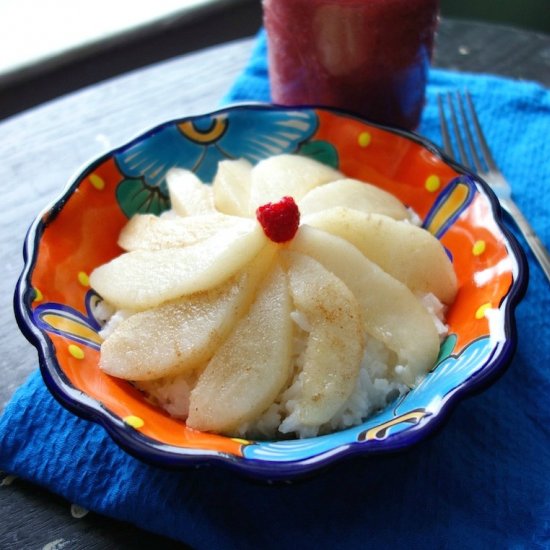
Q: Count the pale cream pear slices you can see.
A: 11